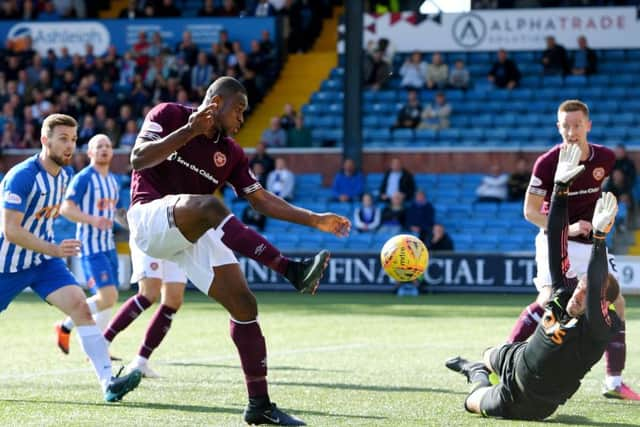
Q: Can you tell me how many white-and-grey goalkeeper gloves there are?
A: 2